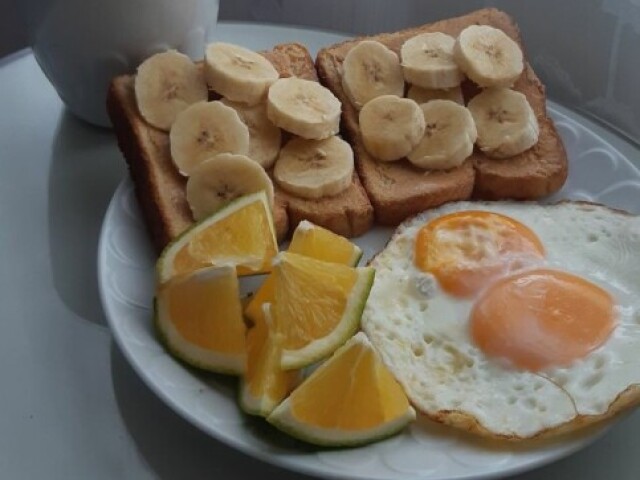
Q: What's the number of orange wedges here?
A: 6